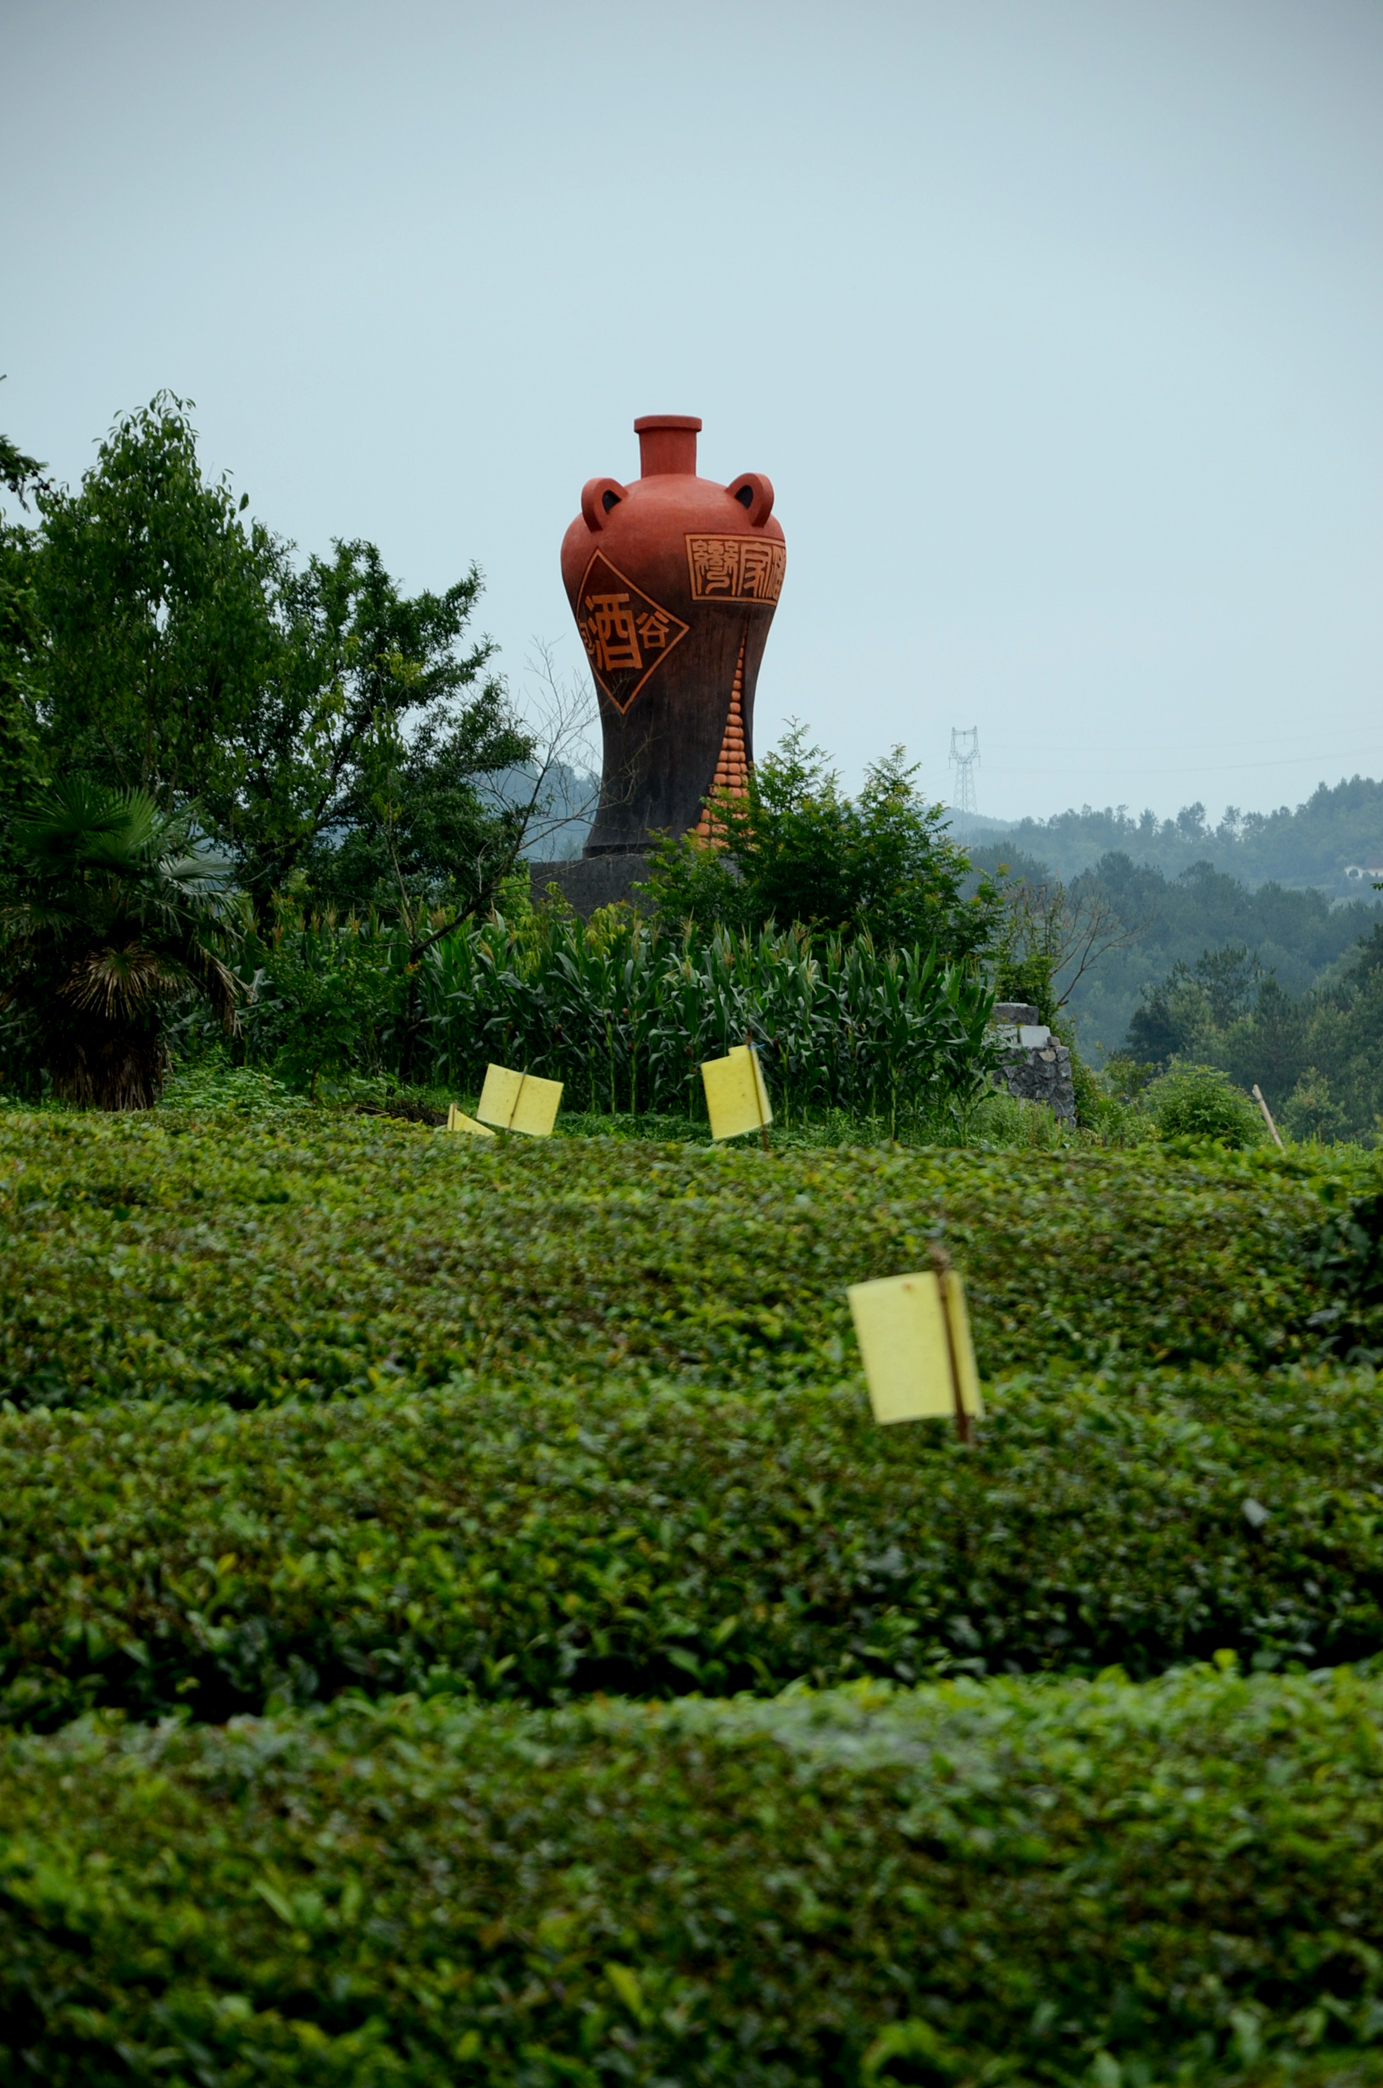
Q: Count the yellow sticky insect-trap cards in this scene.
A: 4